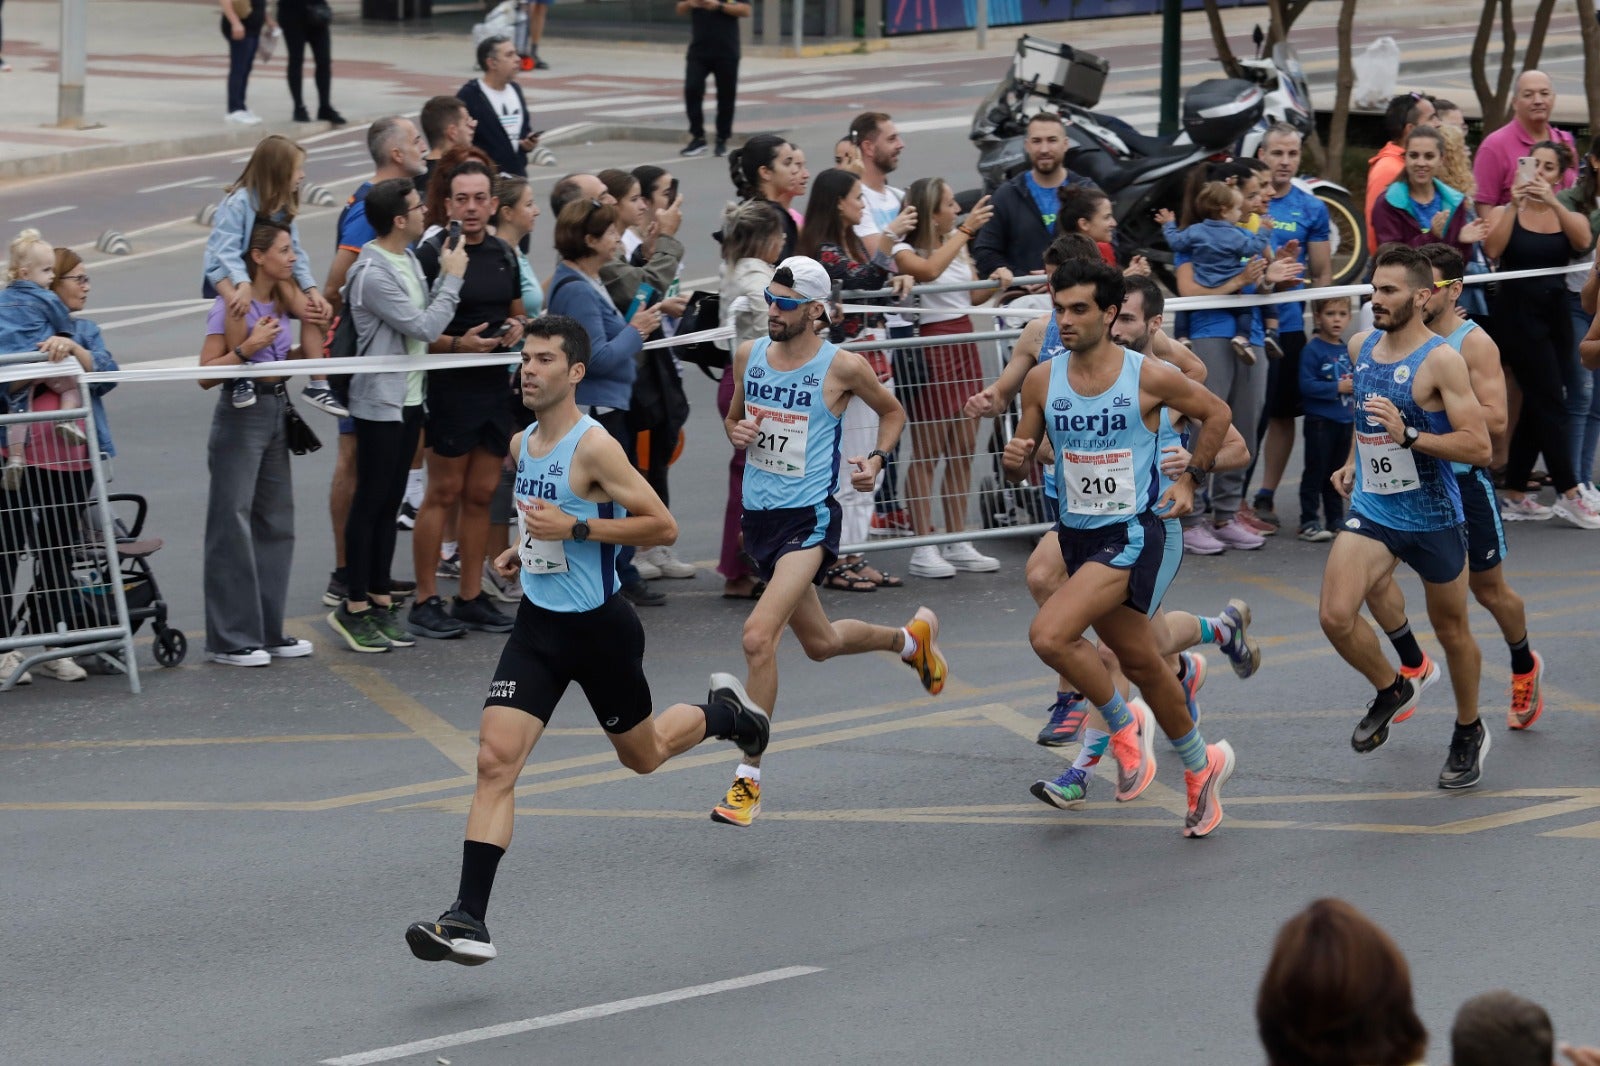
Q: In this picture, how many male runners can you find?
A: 7